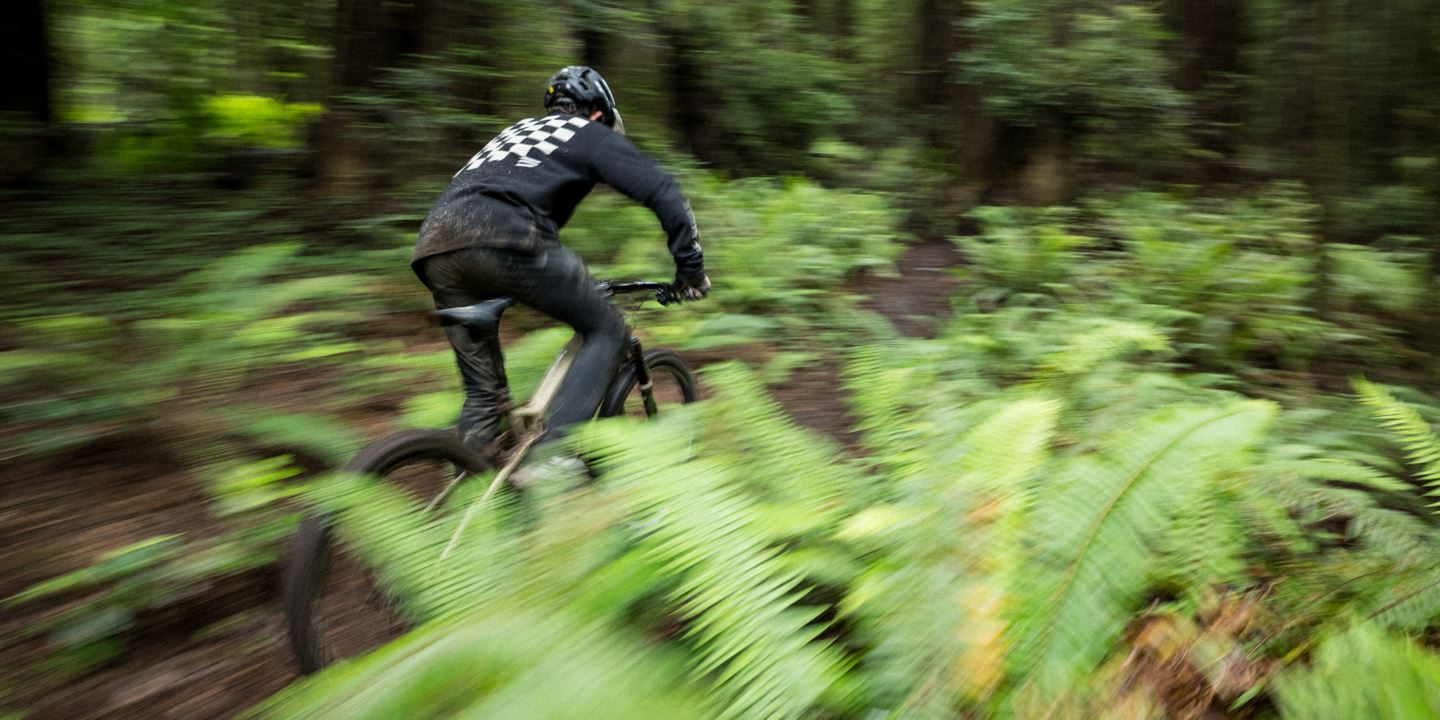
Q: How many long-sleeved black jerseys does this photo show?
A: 1